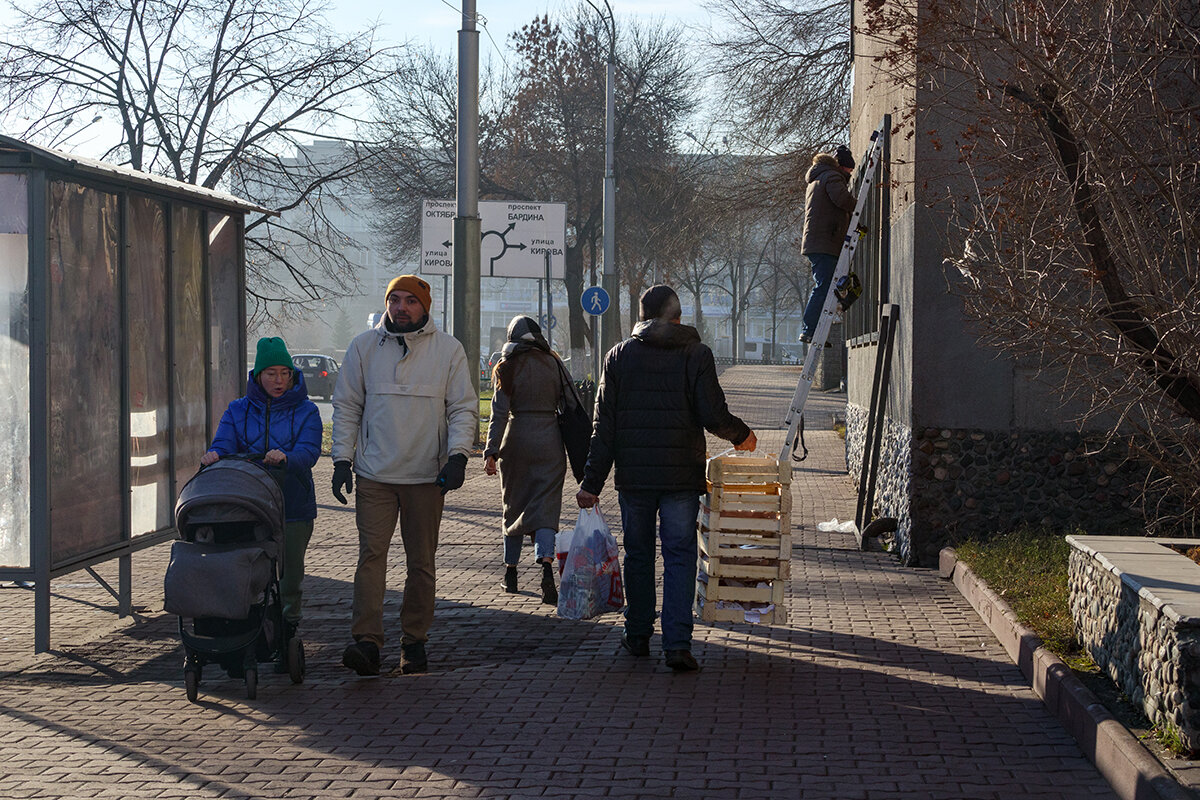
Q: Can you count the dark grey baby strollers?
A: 1